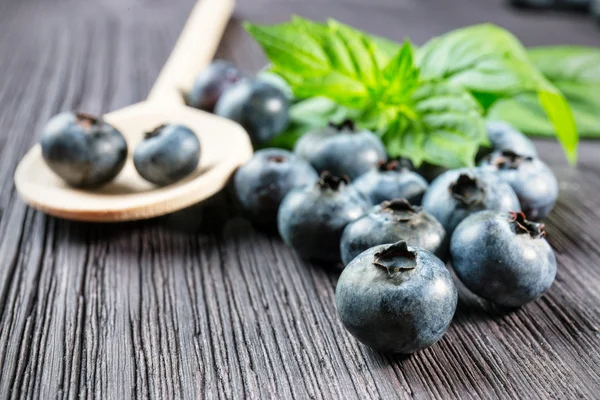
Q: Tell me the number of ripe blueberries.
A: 14